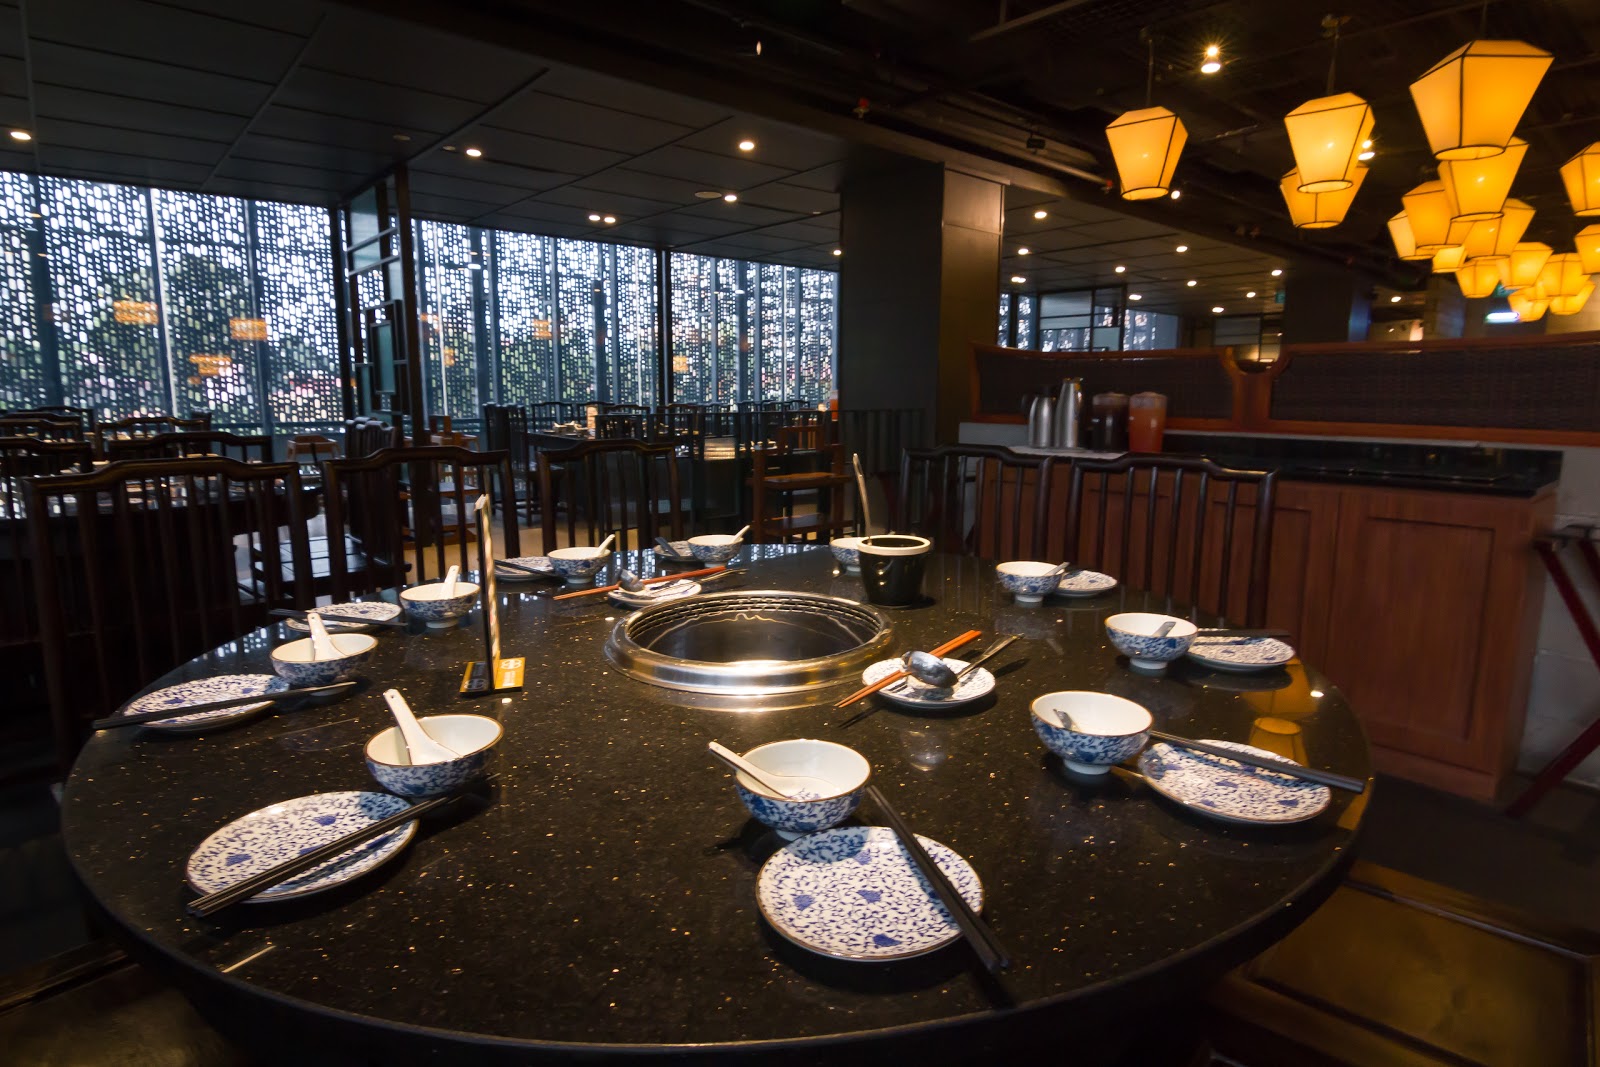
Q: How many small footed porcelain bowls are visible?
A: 10